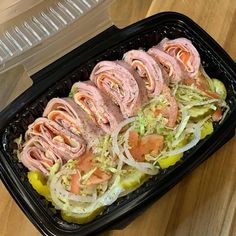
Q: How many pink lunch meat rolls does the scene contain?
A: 8